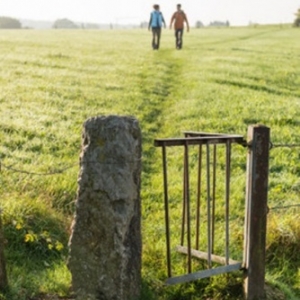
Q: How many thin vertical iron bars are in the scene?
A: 7